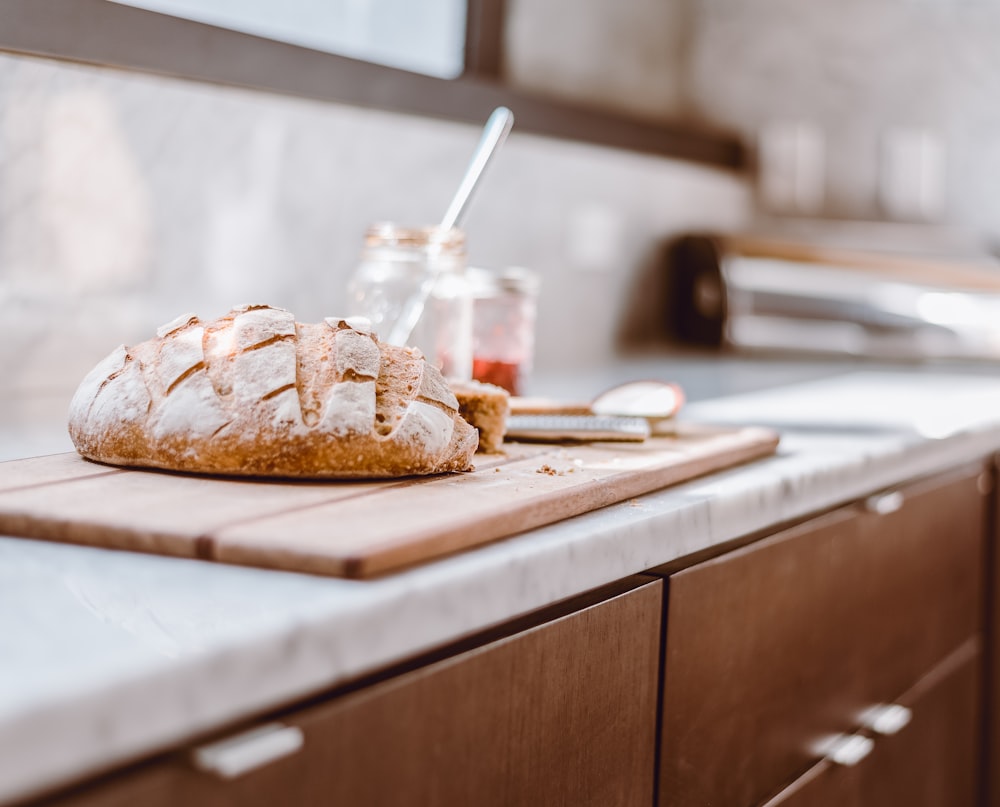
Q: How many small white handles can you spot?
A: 4